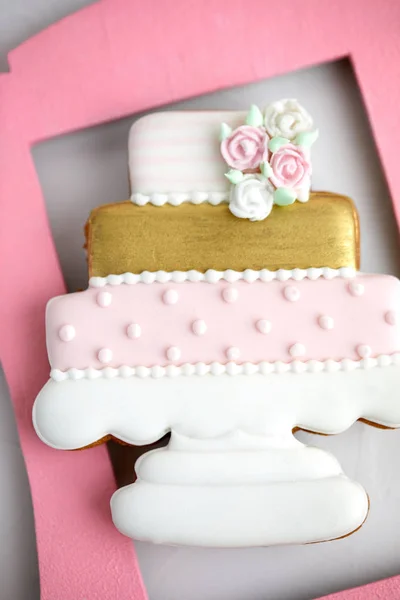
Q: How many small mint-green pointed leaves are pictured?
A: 7